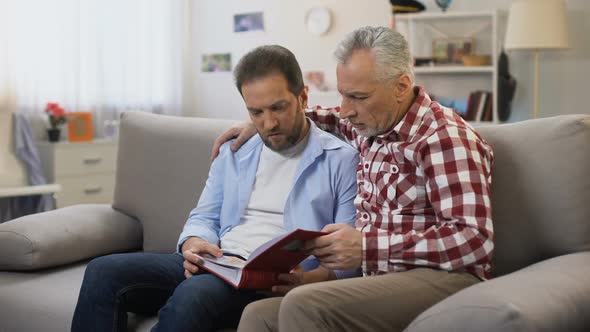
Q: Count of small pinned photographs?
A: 3